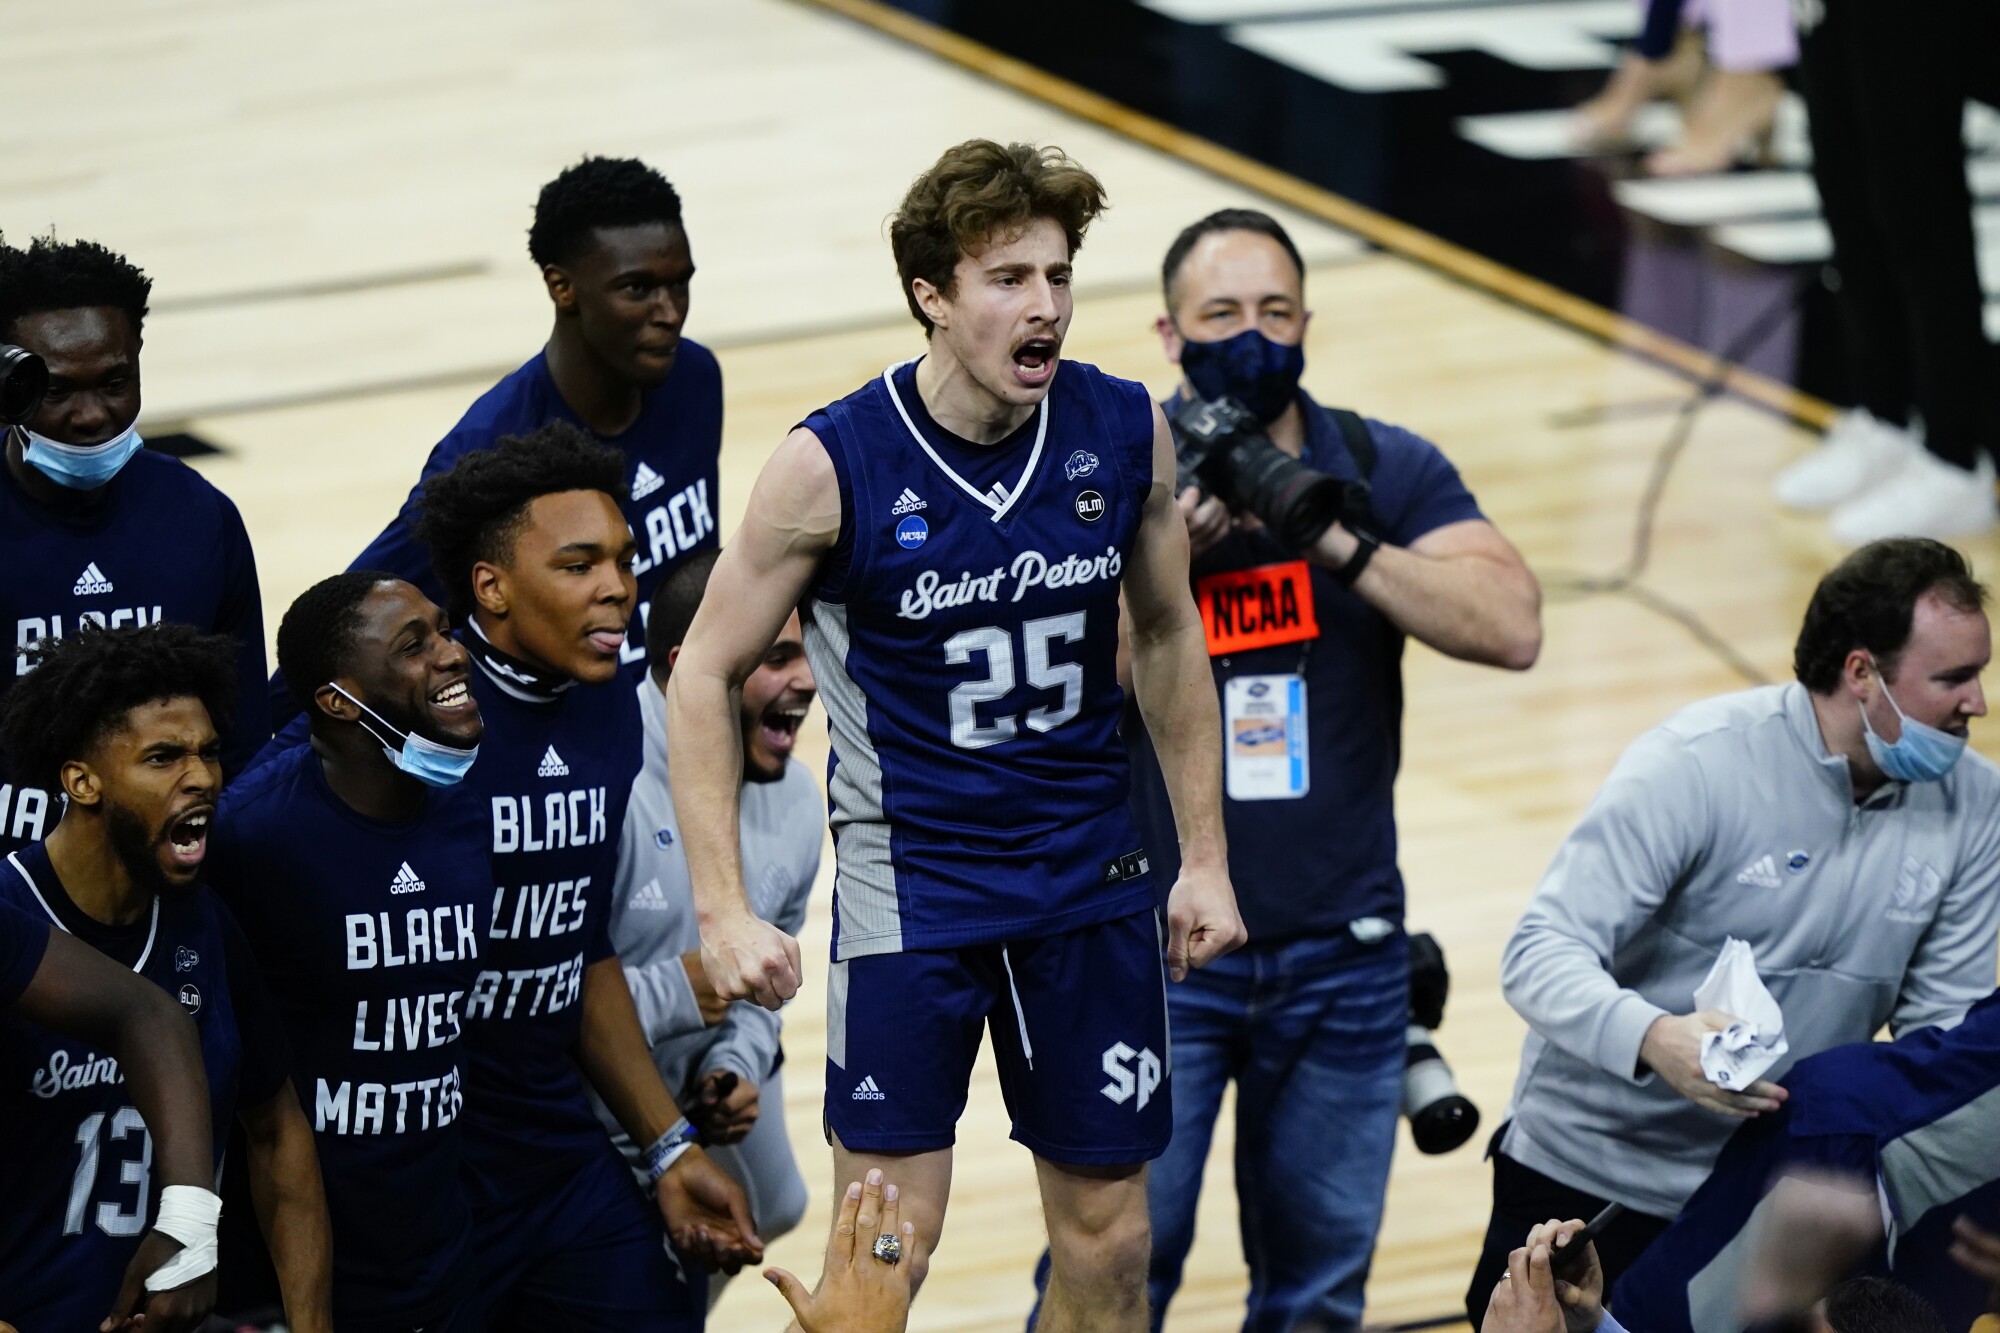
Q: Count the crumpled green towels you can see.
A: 0